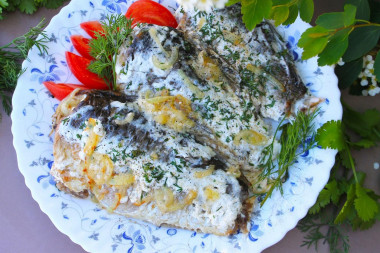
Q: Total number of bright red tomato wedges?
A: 5